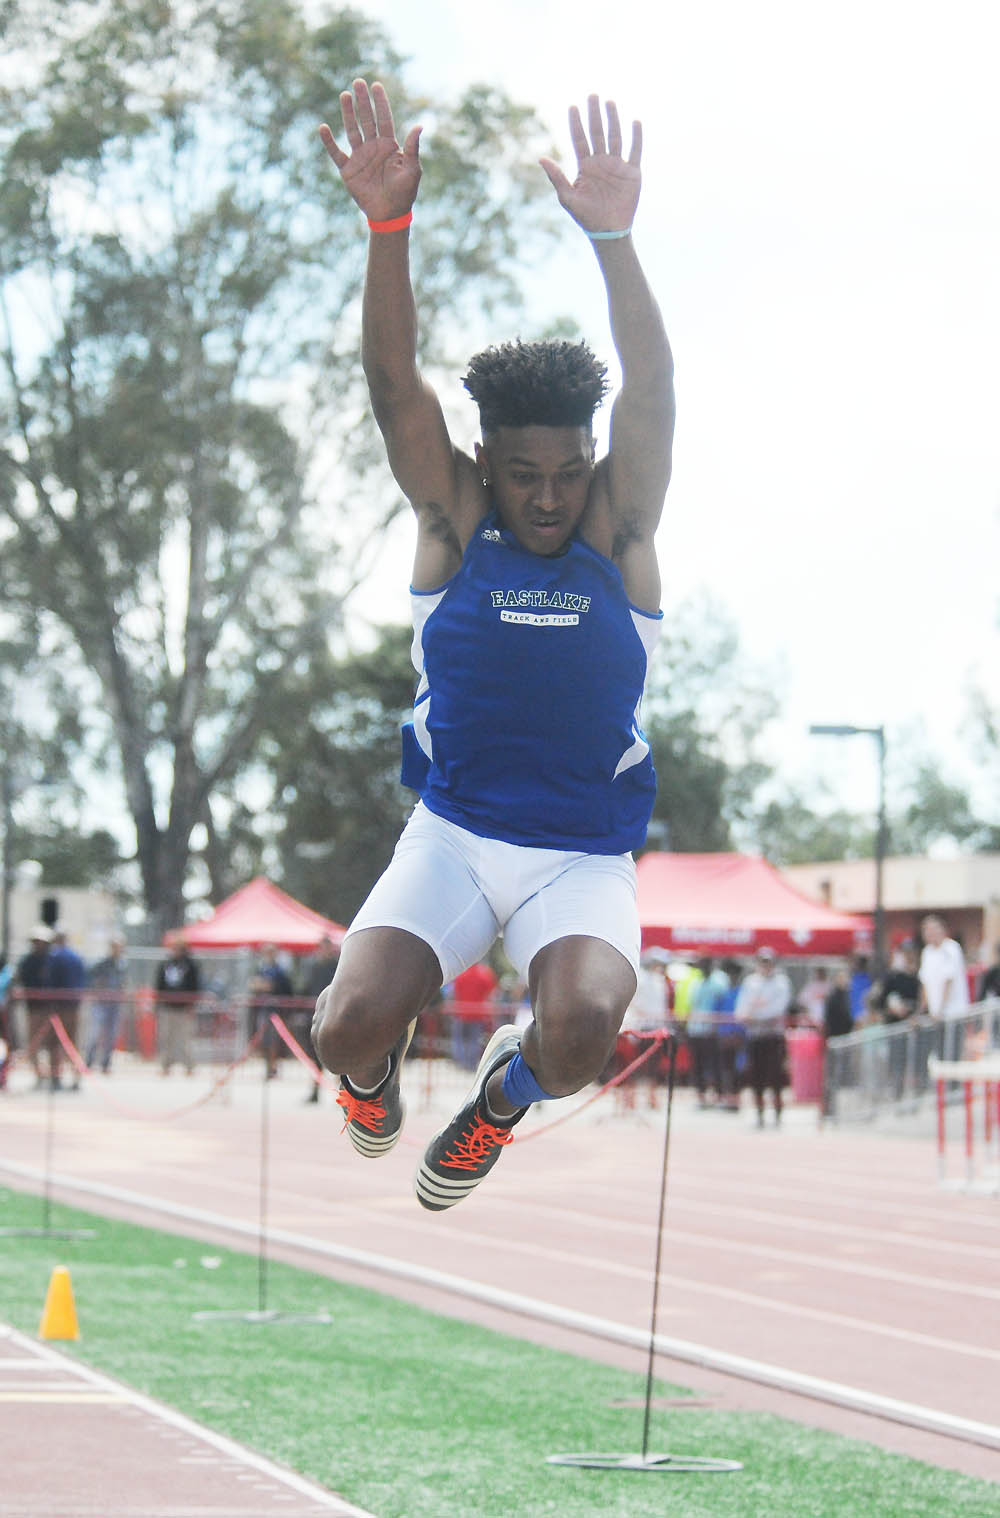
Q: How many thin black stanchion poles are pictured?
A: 3